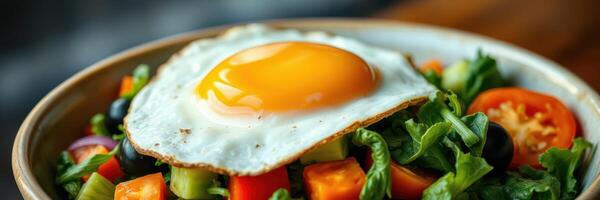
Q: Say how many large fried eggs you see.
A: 1